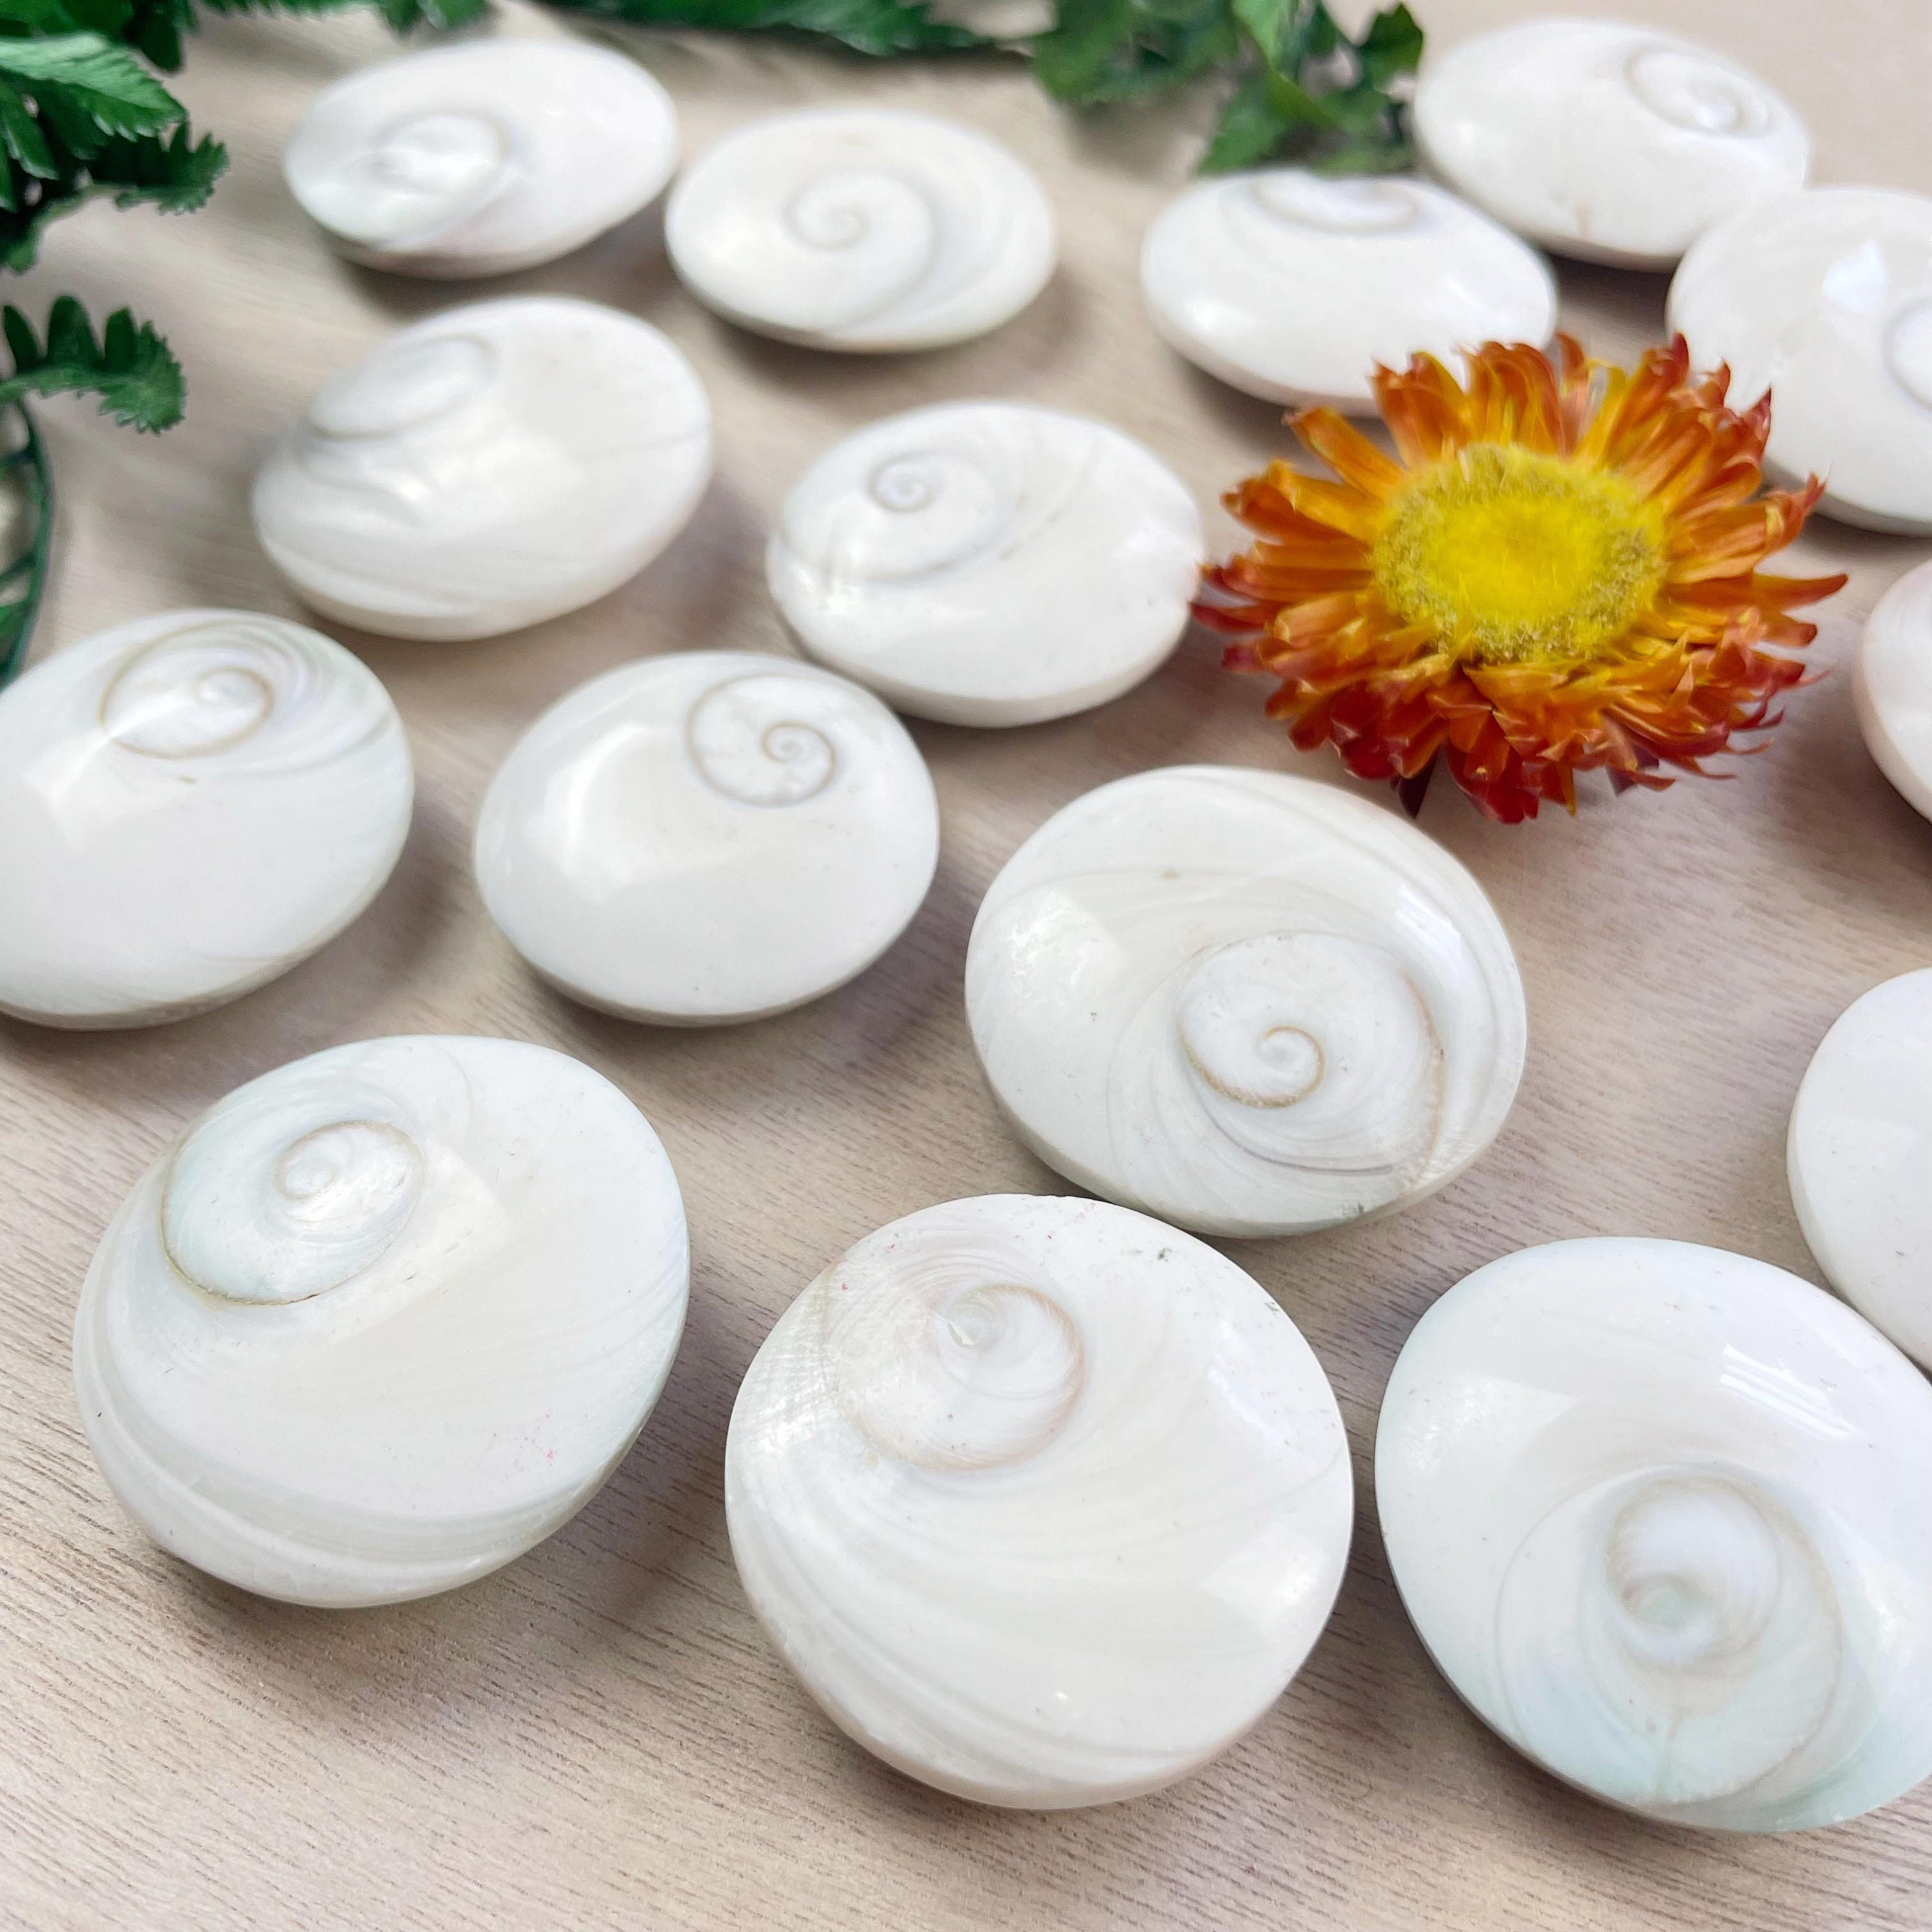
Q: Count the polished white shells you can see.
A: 15